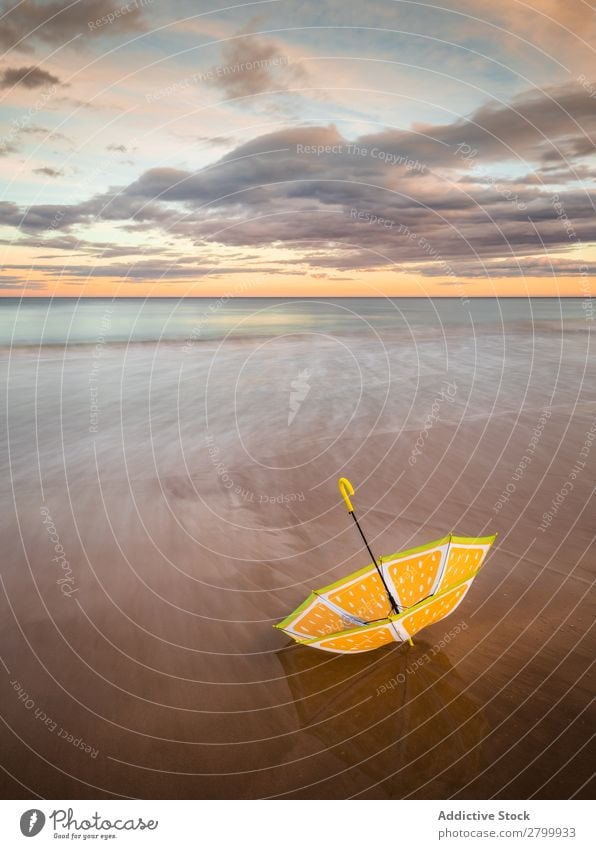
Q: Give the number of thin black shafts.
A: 1